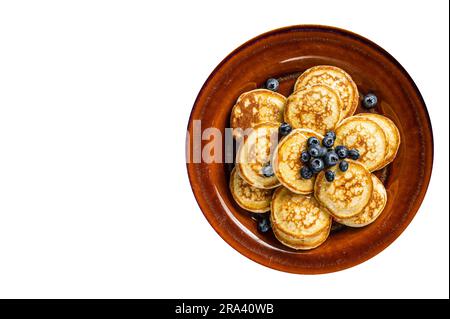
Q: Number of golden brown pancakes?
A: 12